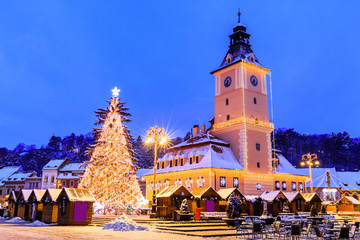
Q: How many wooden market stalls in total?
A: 12